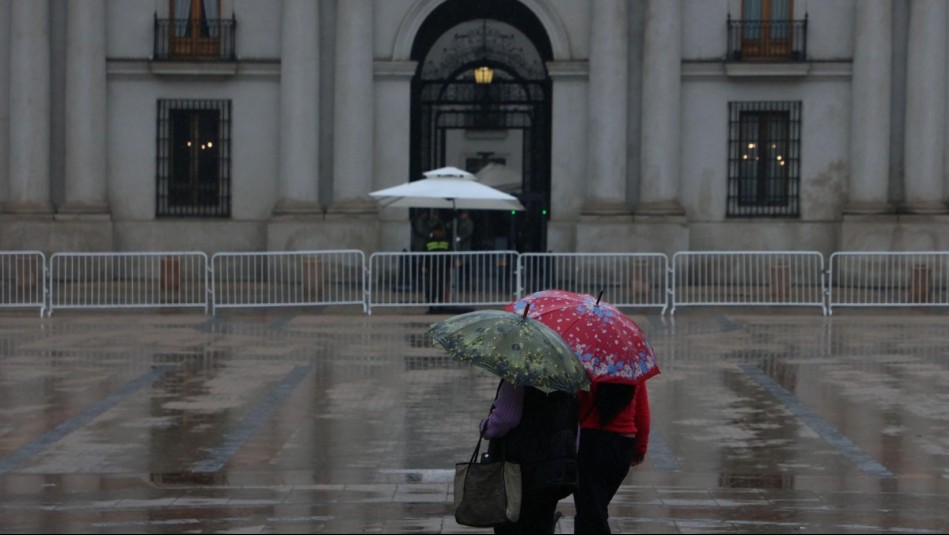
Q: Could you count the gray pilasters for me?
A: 8